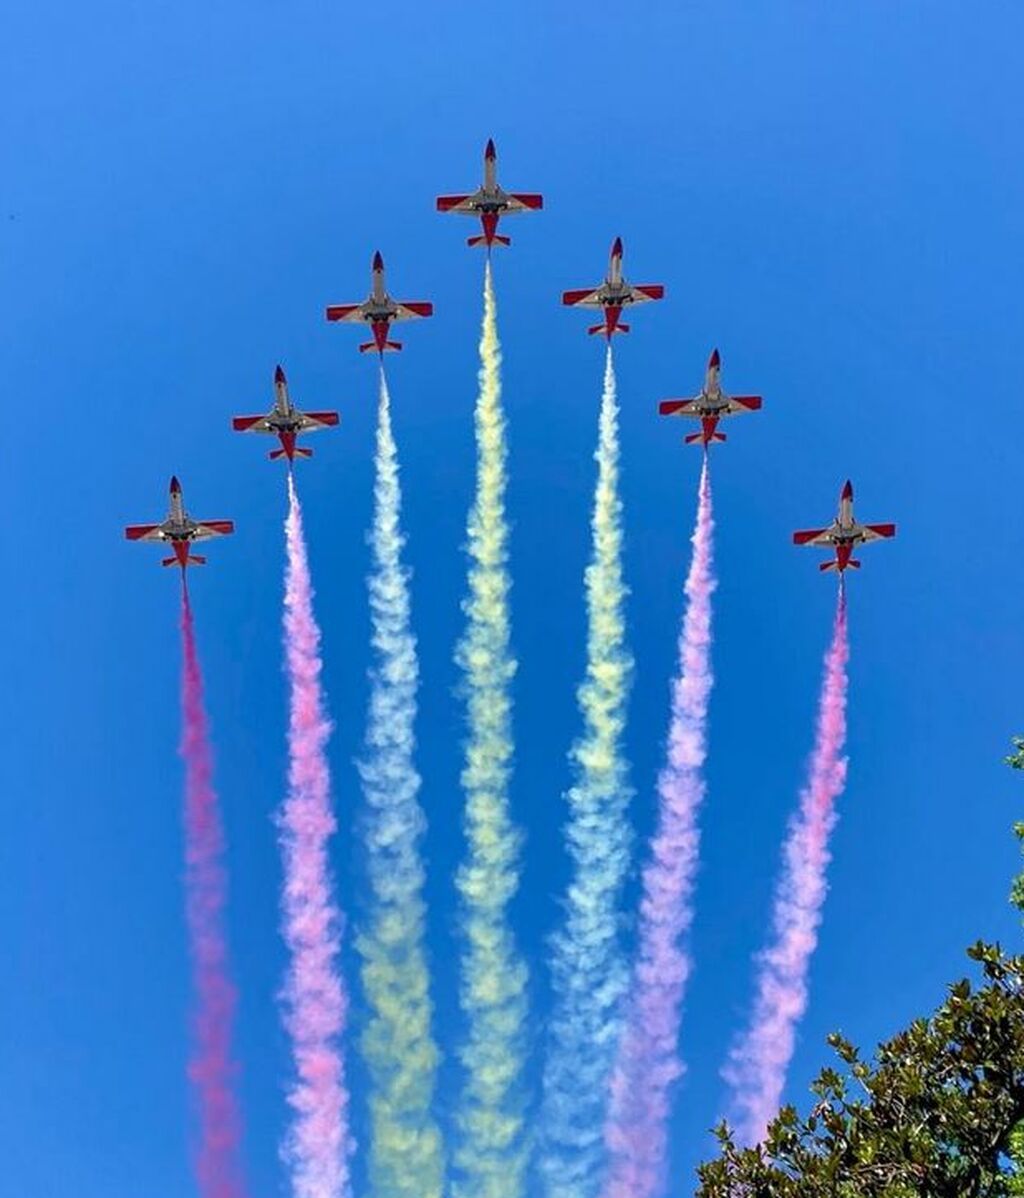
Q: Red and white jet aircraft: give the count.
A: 7